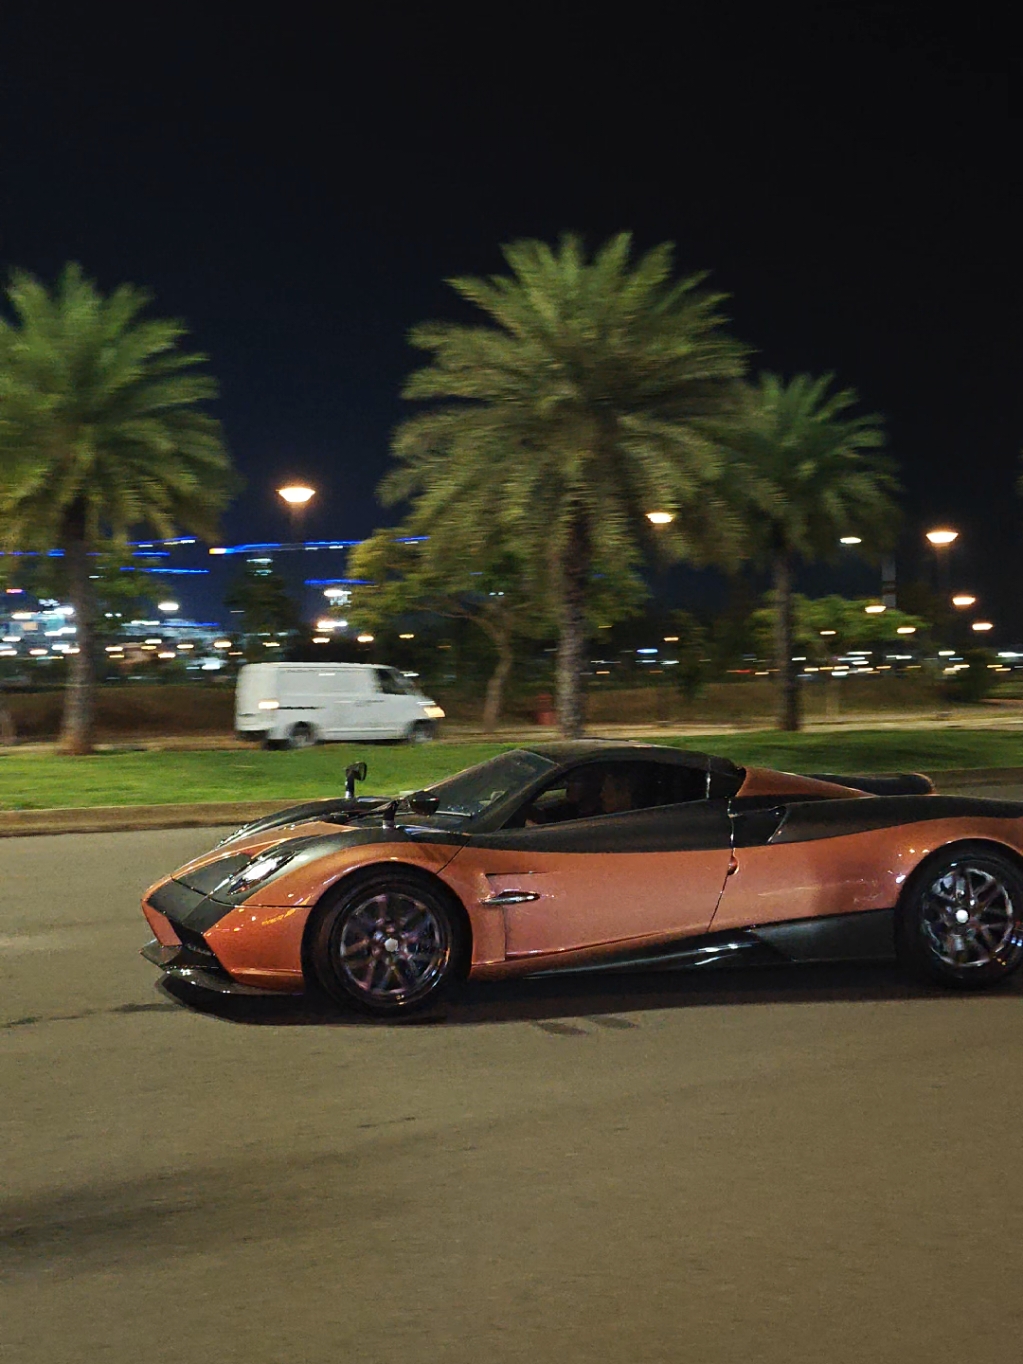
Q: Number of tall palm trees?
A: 3